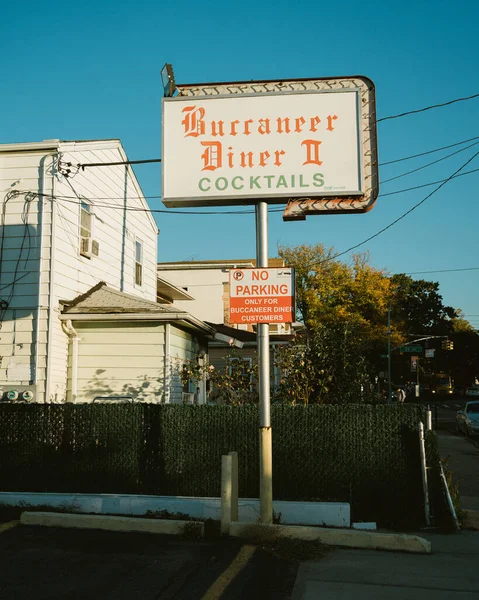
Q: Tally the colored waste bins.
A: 0